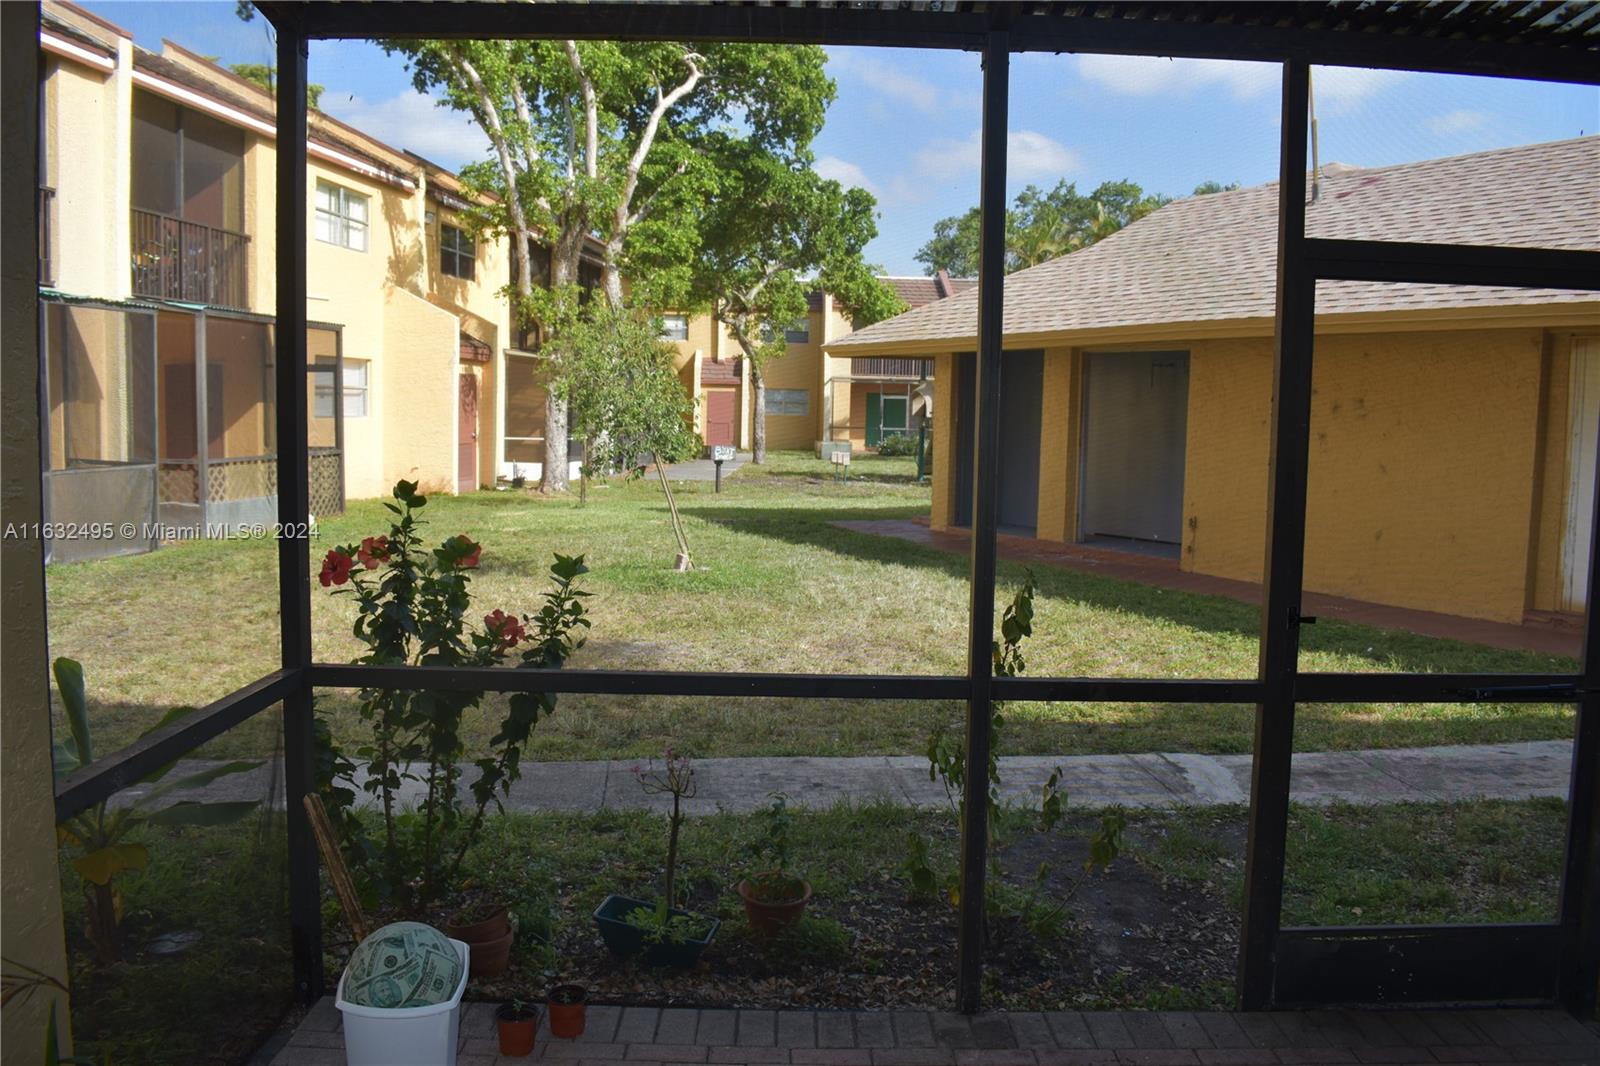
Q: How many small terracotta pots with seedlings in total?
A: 2